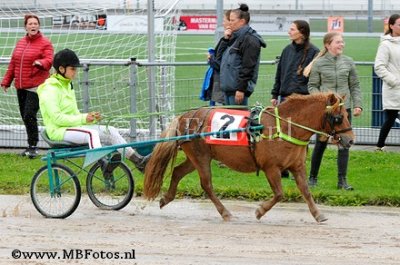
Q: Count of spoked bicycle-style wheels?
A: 2